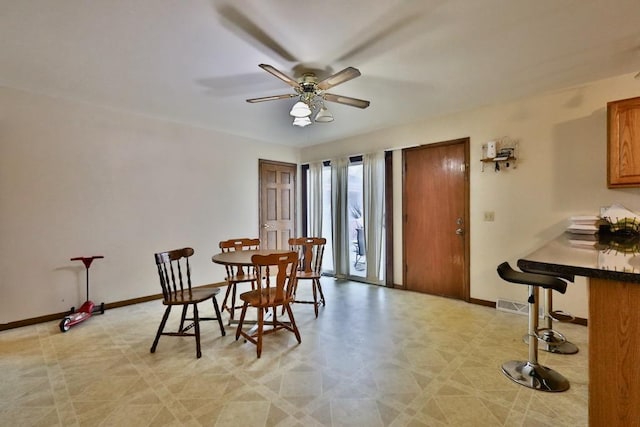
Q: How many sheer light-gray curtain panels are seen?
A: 3